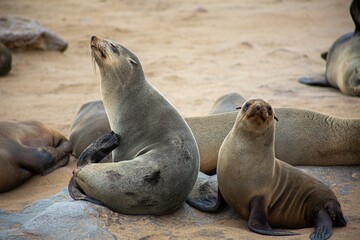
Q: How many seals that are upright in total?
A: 2